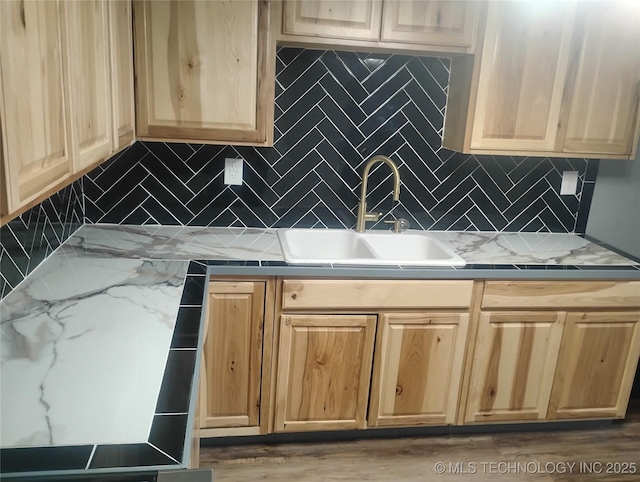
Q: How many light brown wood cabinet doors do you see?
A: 13